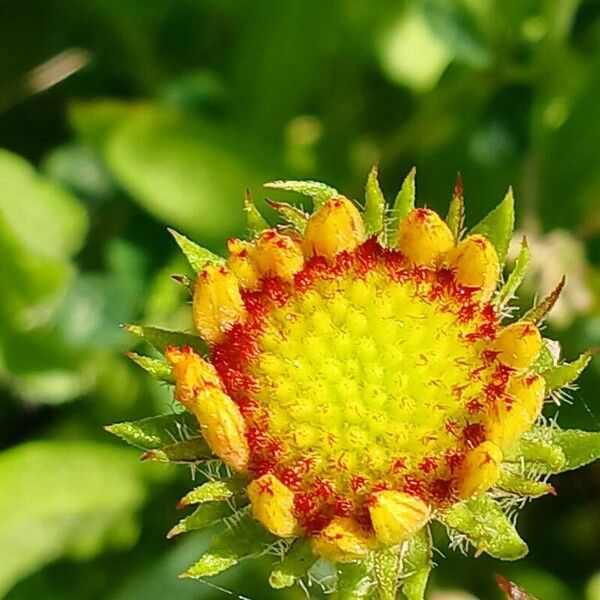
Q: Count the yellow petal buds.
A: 14